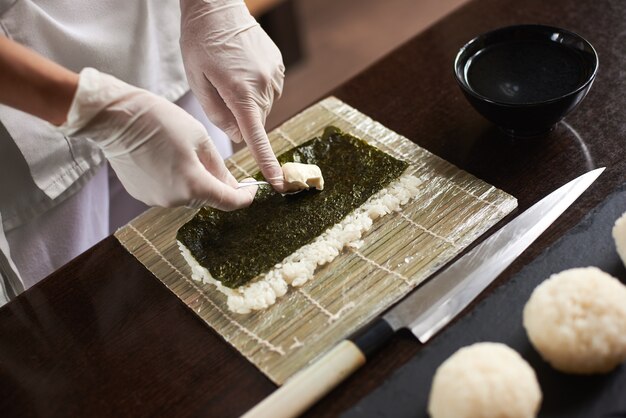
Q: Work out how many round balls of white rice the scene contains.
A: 3